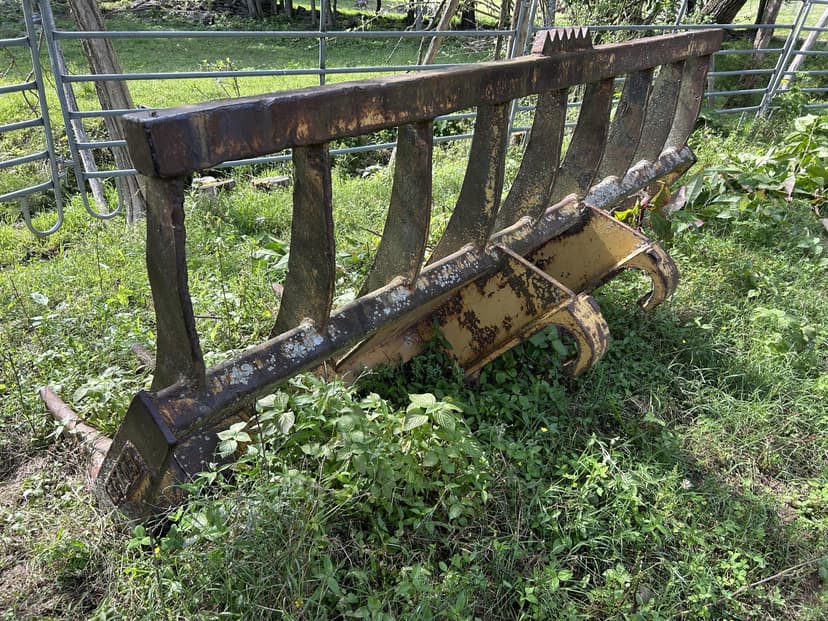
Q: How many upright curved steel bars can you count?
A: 9